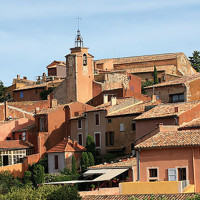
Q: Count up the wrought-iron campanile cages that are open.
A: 1